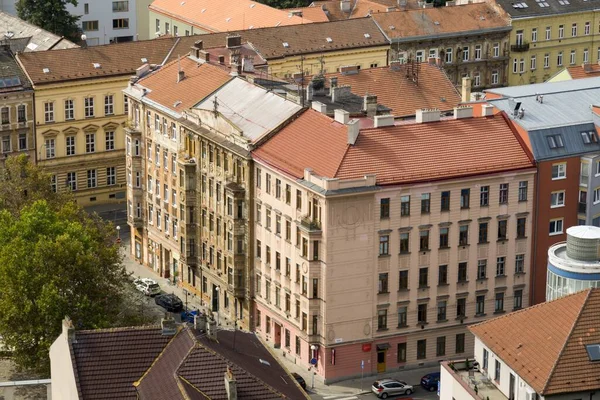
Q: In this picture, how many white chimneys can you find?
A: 7